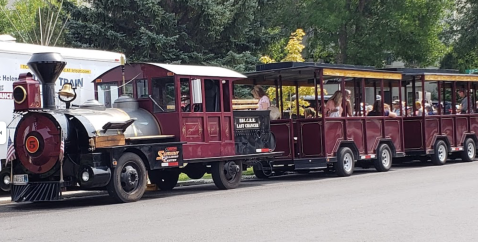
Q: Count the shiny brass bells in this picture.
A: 1